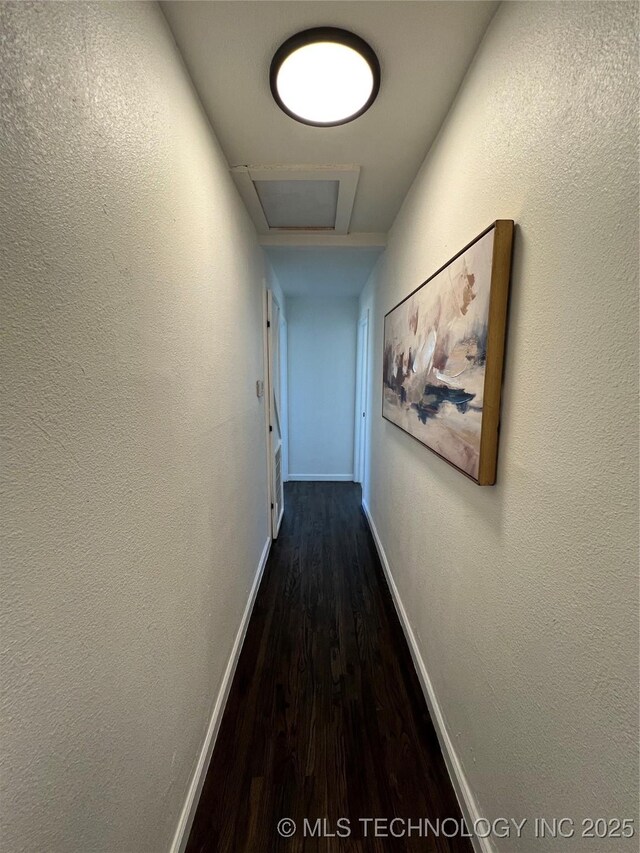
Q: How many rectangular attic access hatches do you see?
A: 1